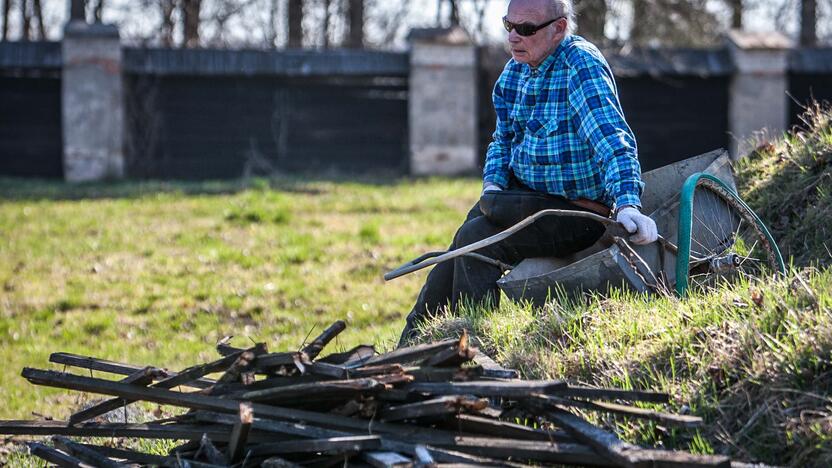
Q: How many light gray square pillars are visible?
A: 3